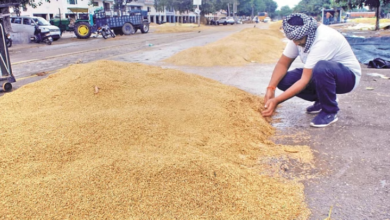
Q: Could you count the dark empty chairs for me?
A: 0